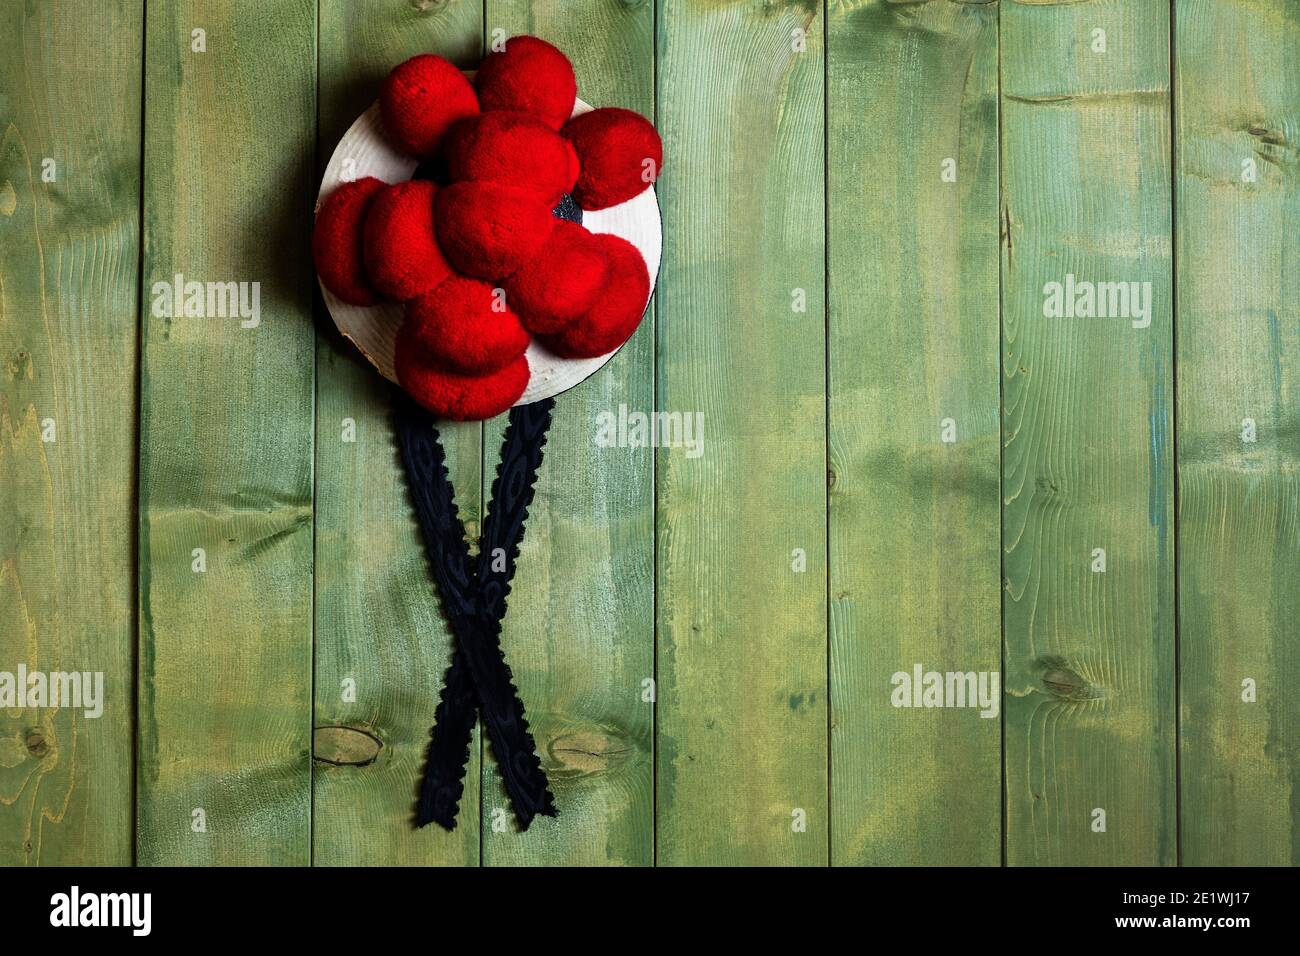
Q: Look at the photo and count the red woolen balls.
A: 11